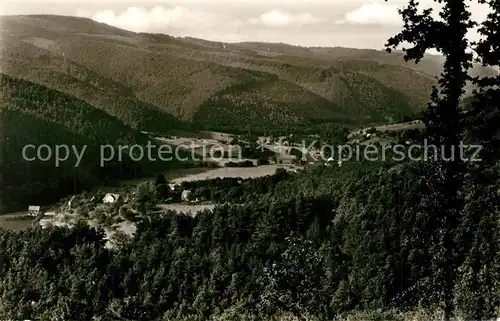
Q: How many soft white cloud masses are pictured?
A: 3